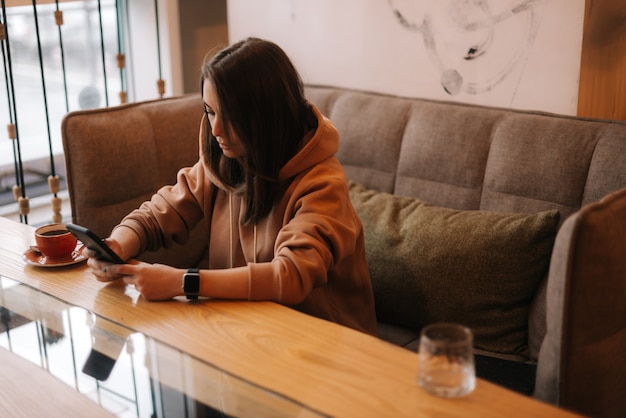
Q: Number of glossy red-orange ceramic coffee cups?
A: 1